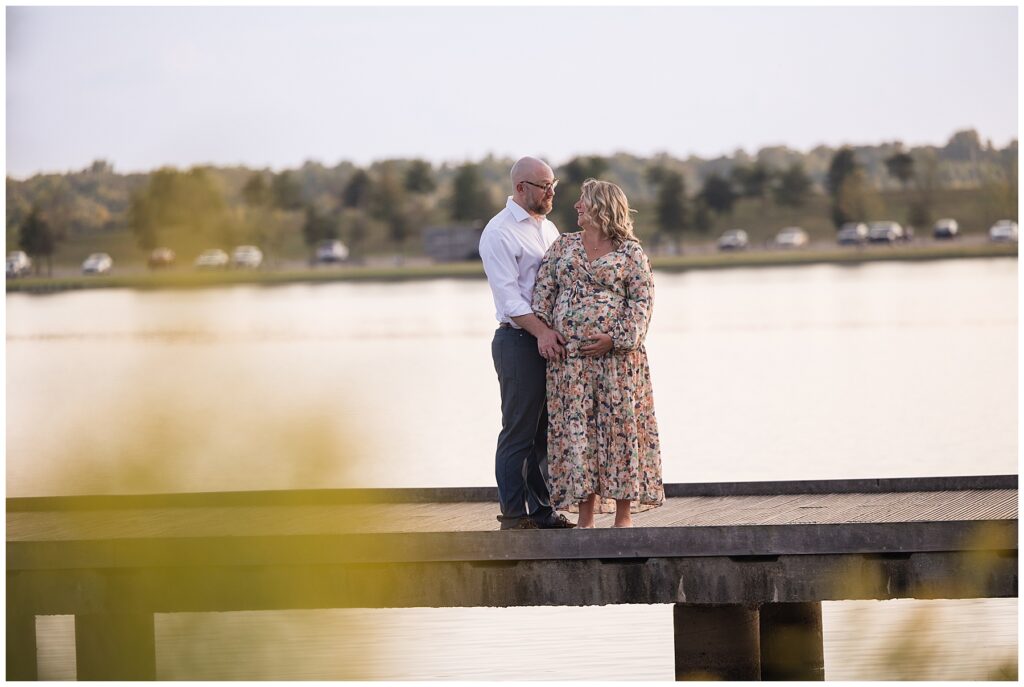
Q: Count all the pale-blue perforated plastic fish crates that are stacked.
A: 0